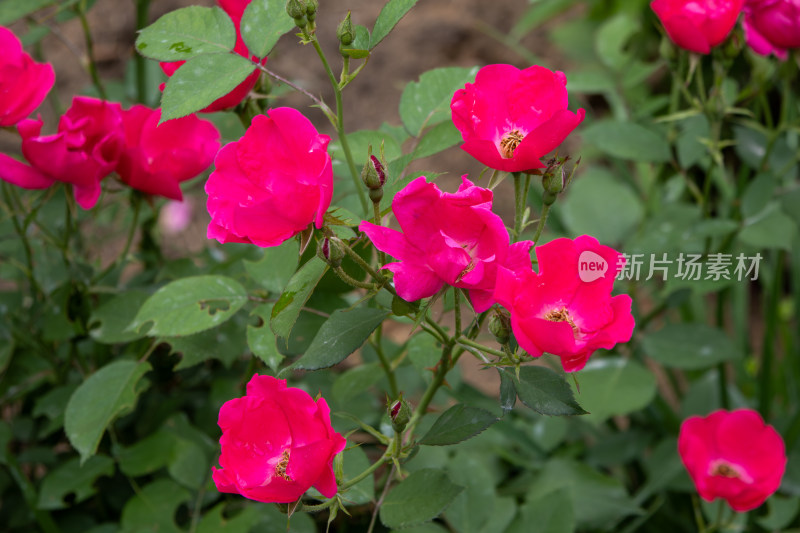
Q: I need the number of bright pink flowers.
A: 12